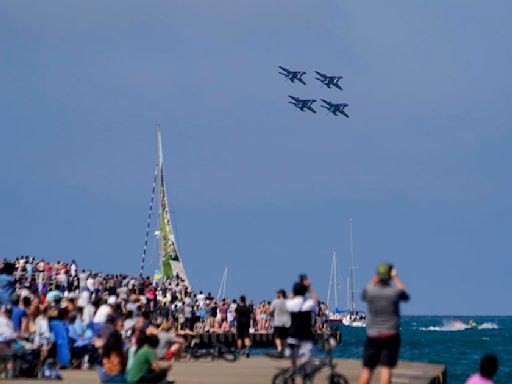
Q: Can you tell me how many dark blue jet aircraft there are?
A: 4